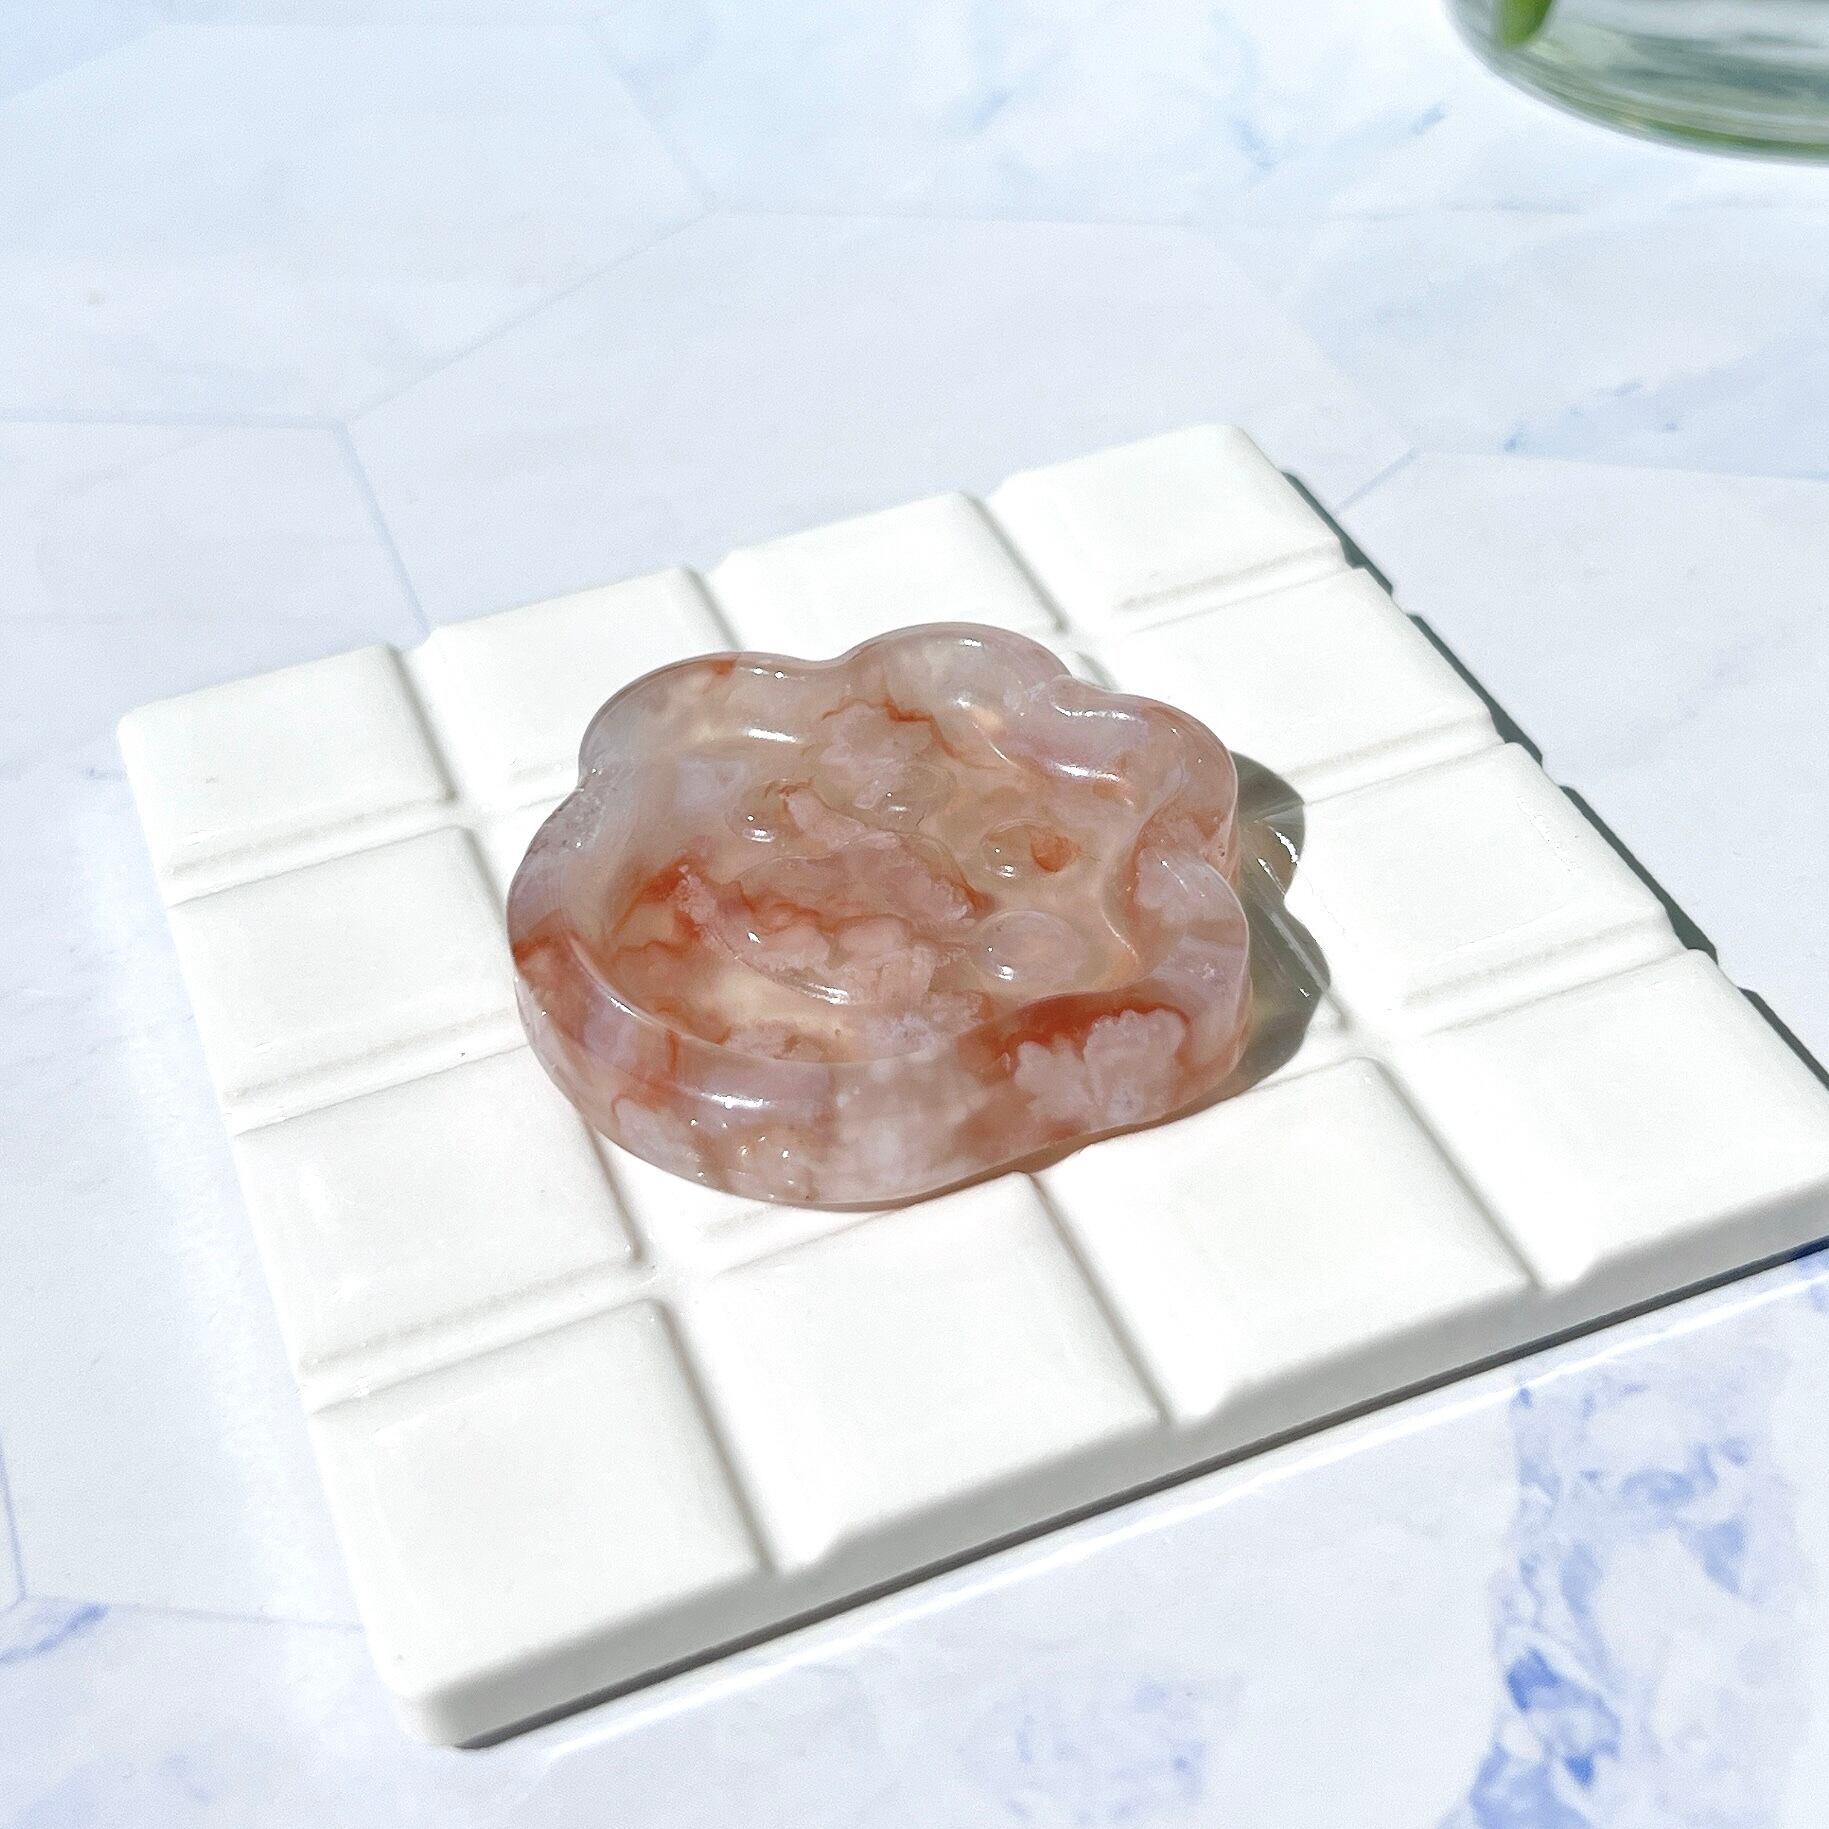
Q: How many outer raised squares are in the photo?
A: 12